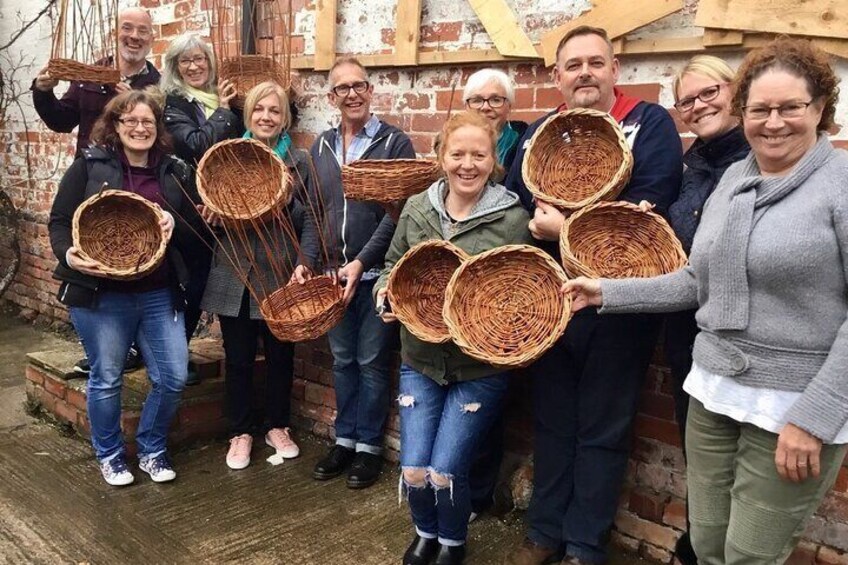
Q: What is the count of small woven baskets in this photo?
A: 10